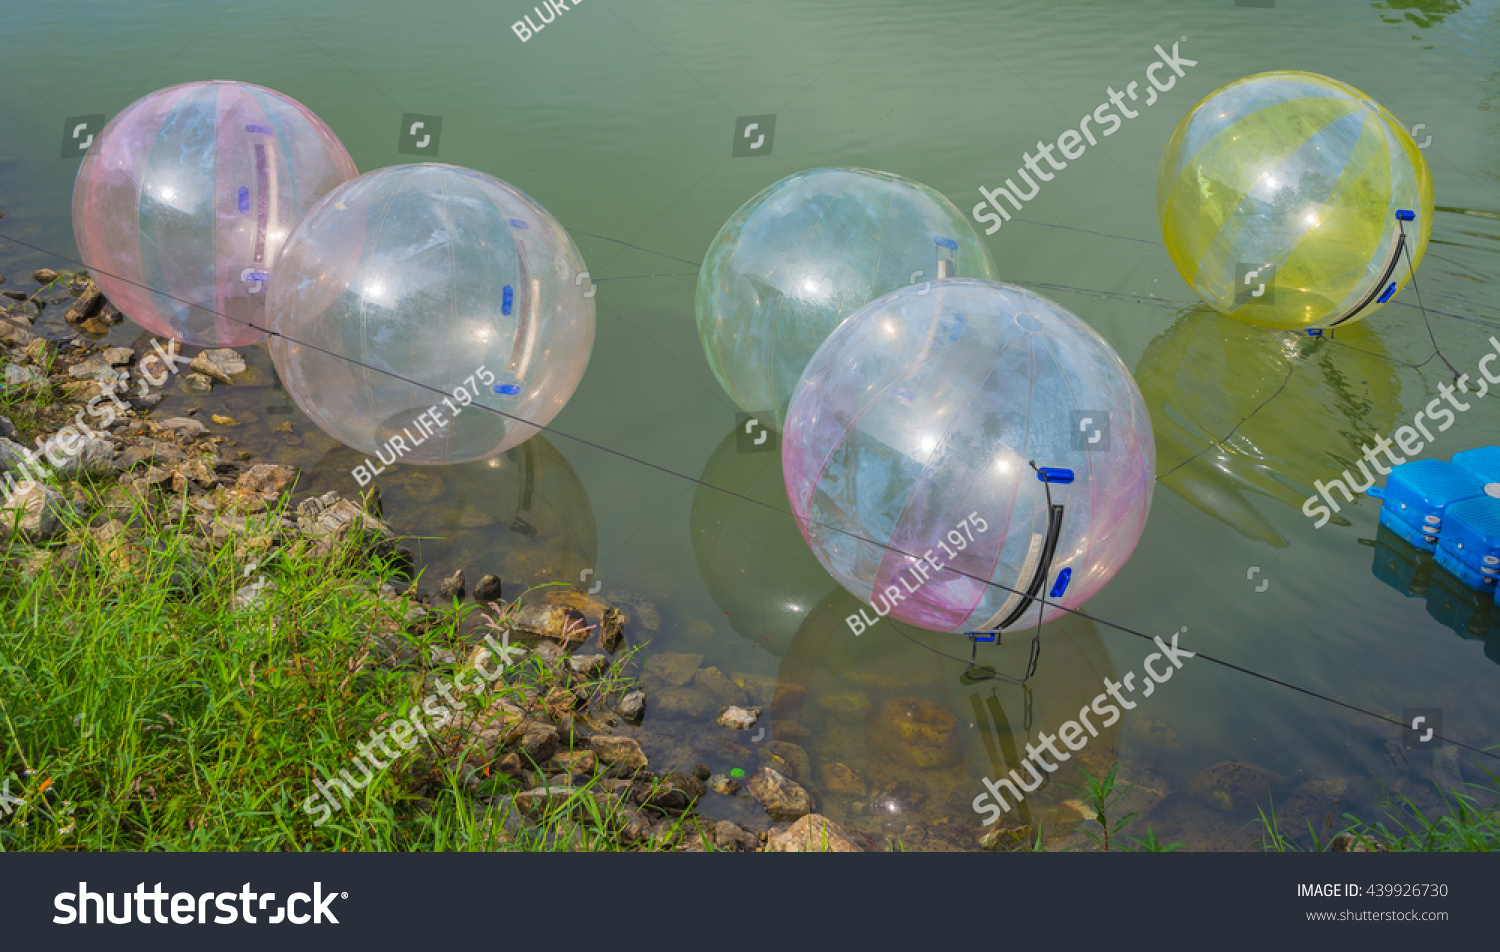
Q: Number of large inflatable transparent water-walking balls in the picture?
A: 5